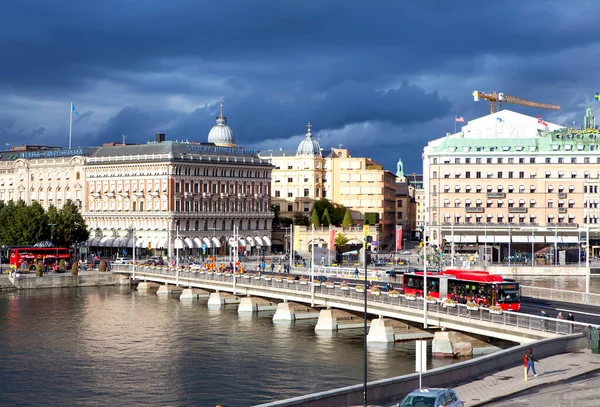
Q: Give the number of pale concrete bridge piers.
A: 9